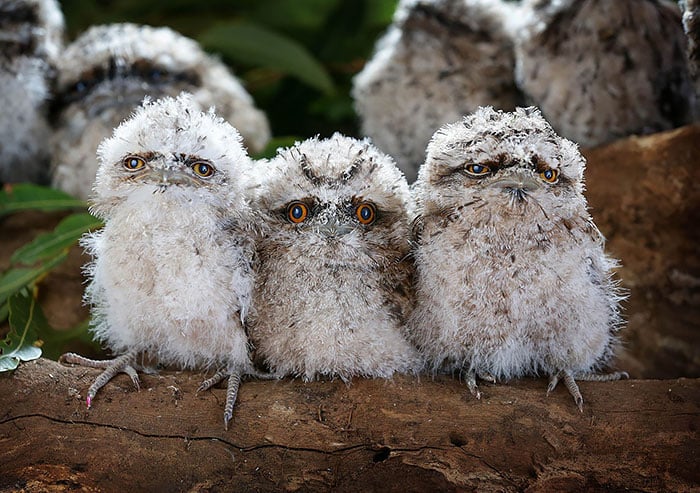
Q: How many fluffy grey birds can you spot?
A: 7